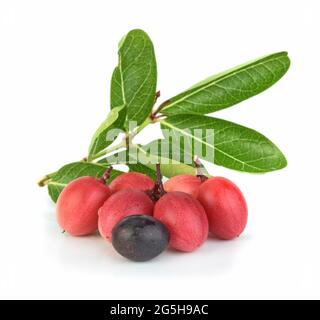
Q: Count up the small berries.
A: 7